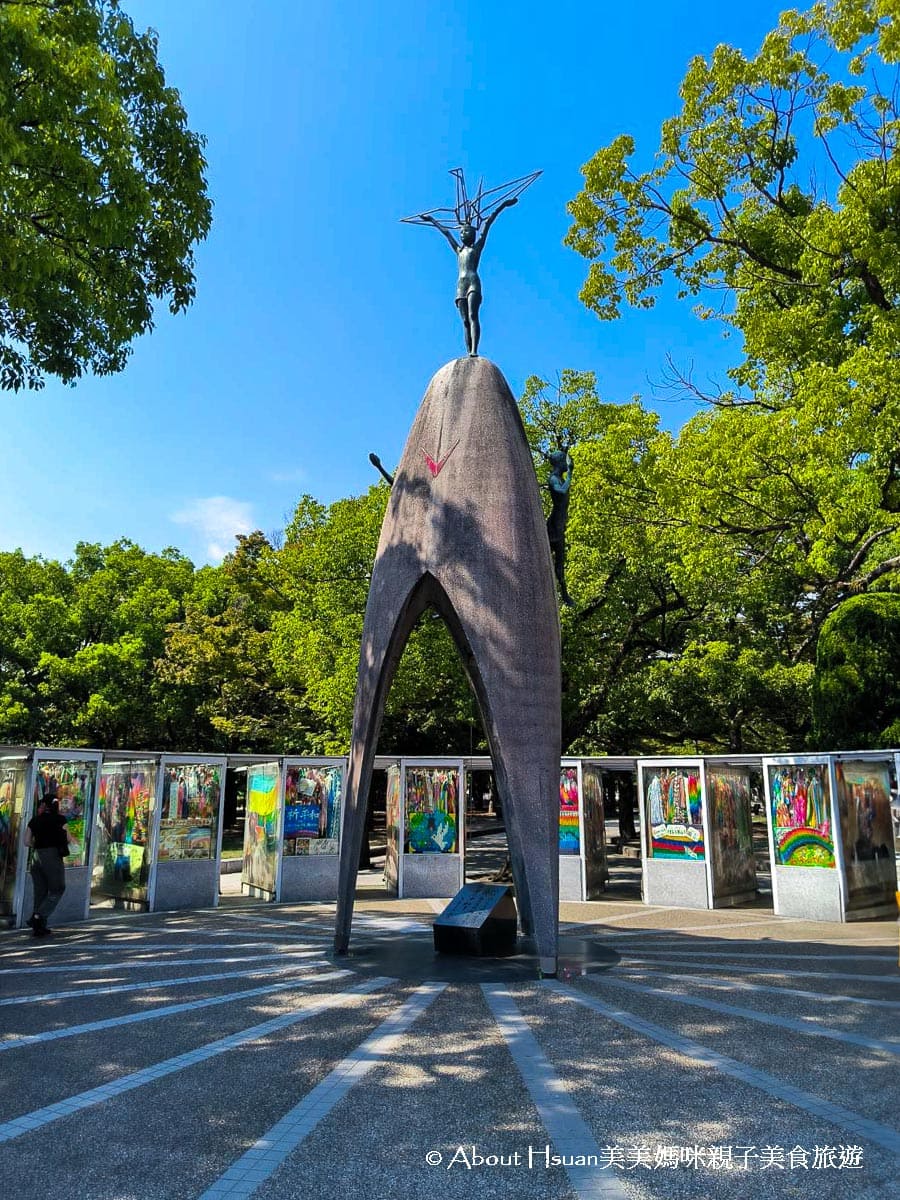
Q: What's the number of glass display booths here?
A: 7